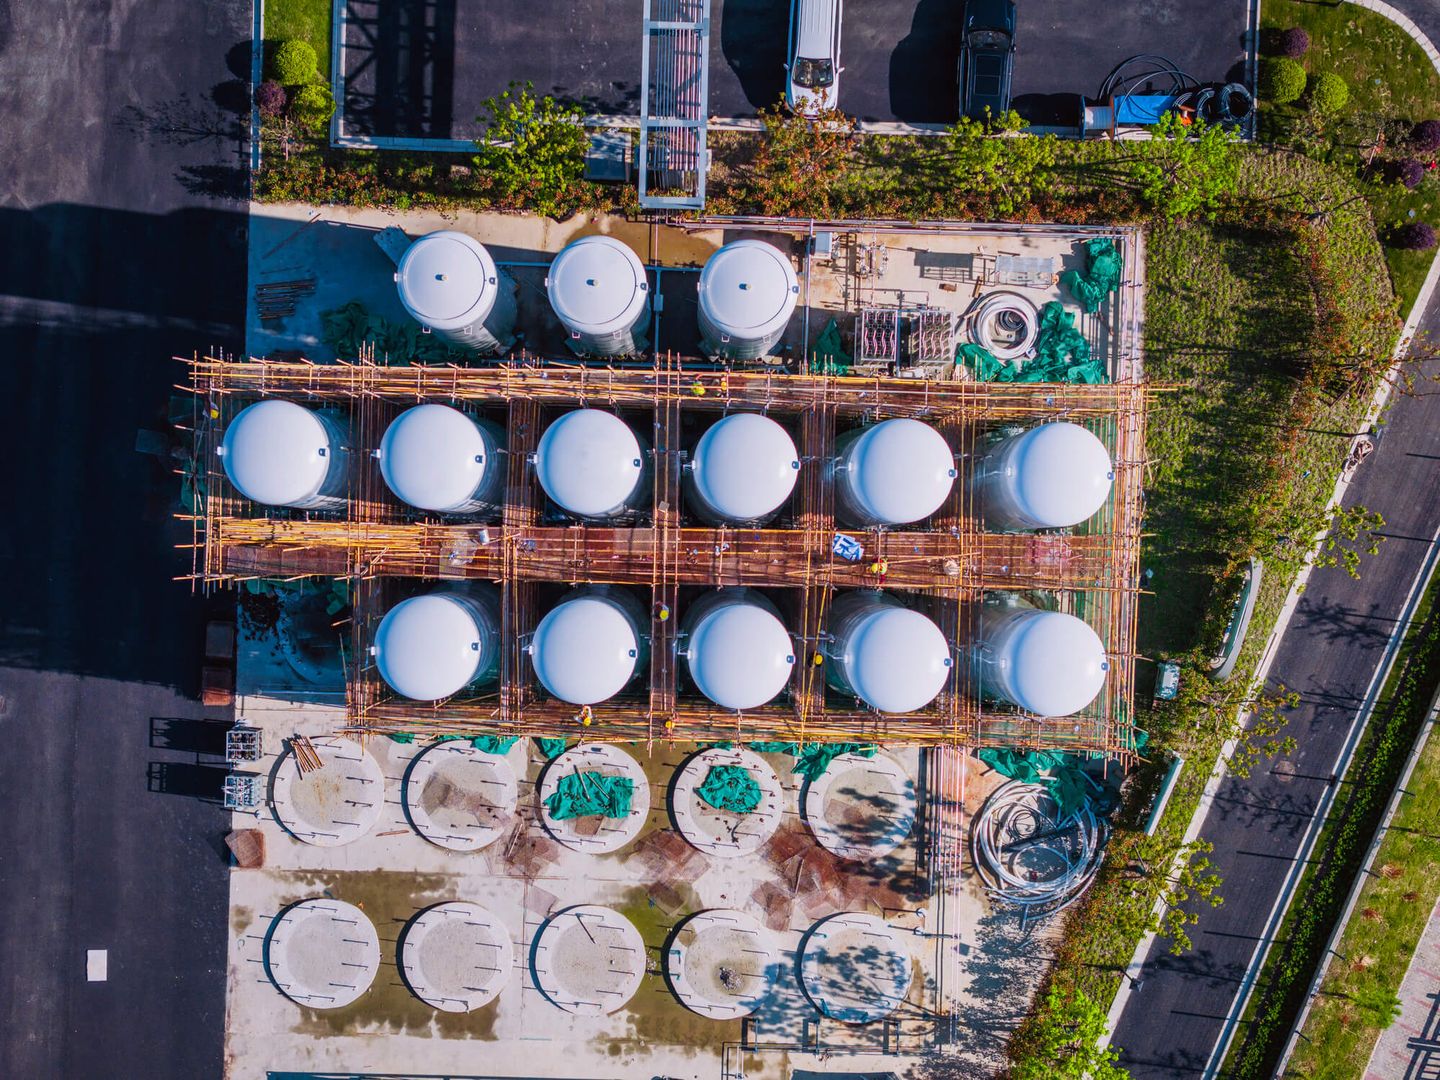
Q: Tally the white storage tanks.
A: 14